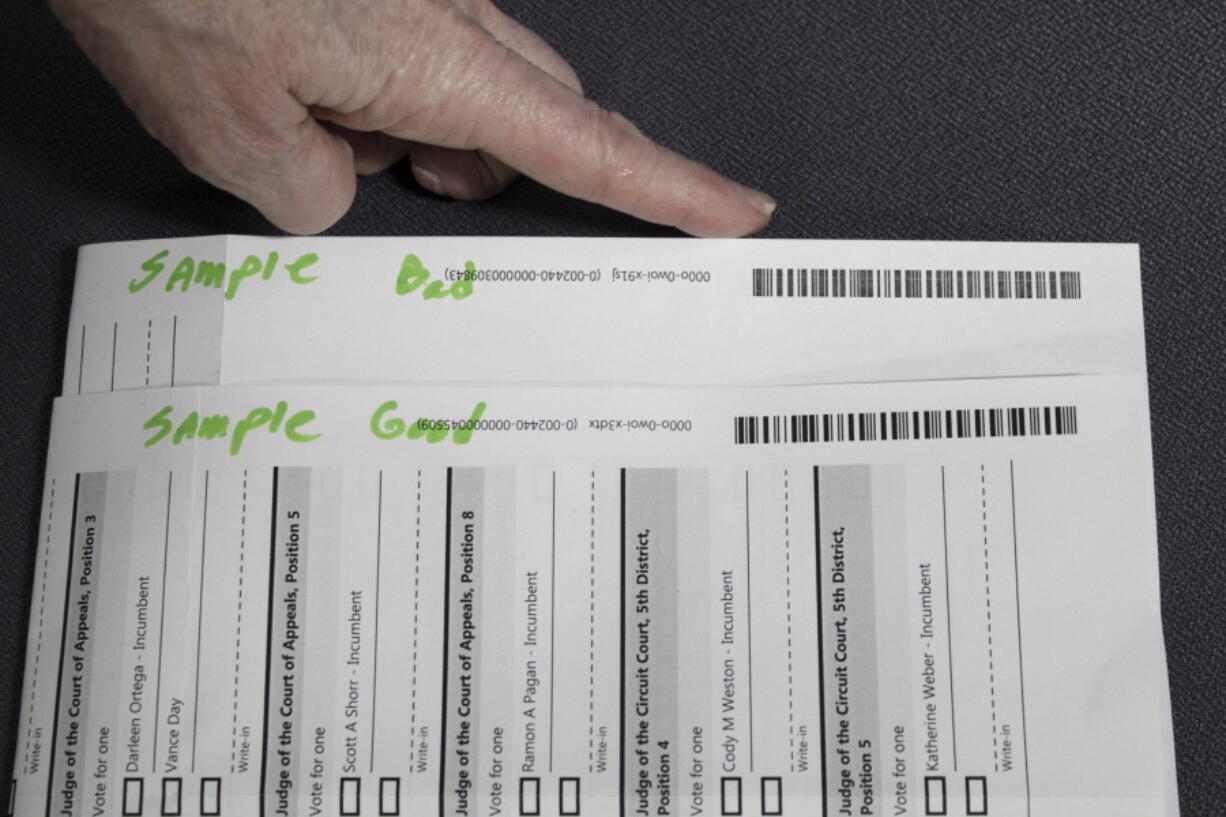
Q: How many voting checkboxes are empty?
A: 11